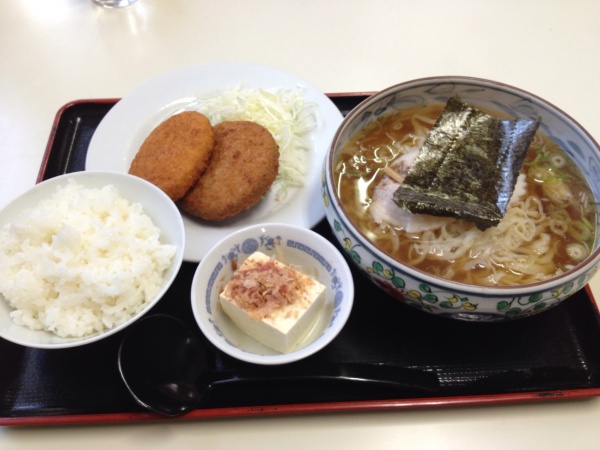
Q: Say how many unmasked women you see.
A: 0